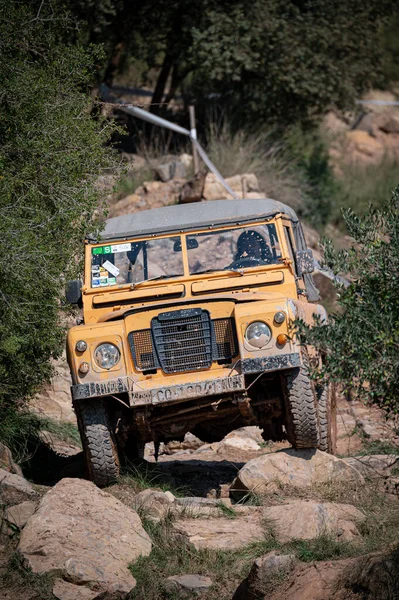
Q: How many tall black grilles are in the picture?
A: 1